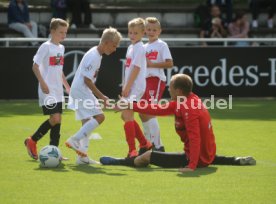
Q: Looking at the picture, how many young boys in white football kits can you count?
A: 4